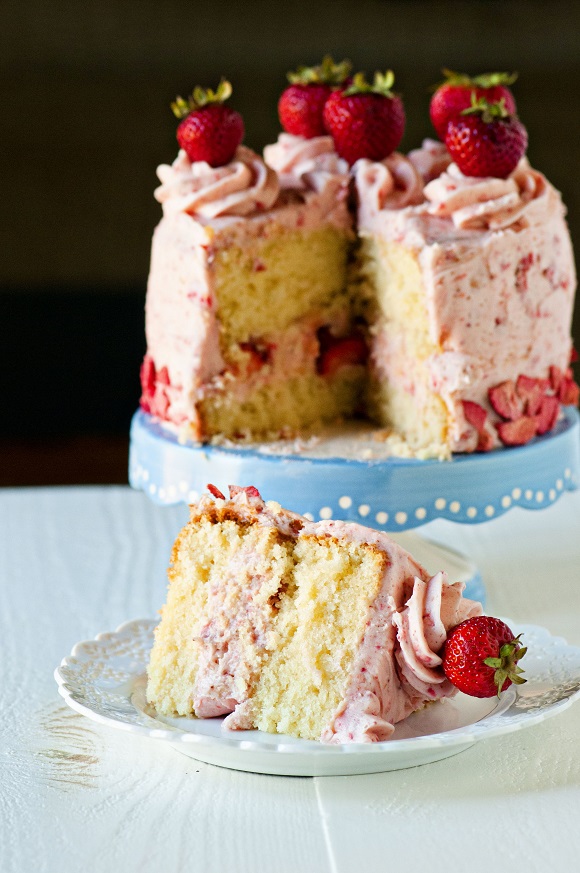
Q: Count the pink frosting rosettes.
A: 6